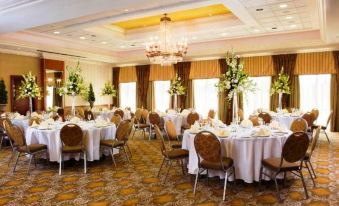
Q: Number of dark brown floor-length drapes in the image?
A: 6